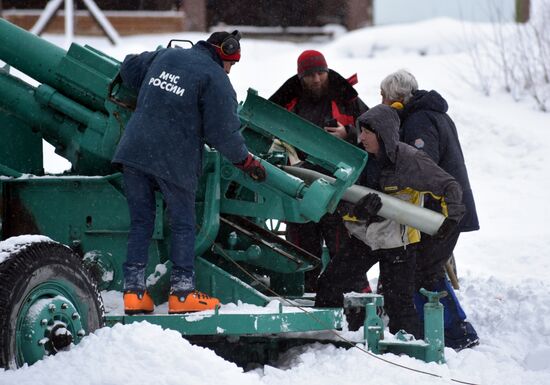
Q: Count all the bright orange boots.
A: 2